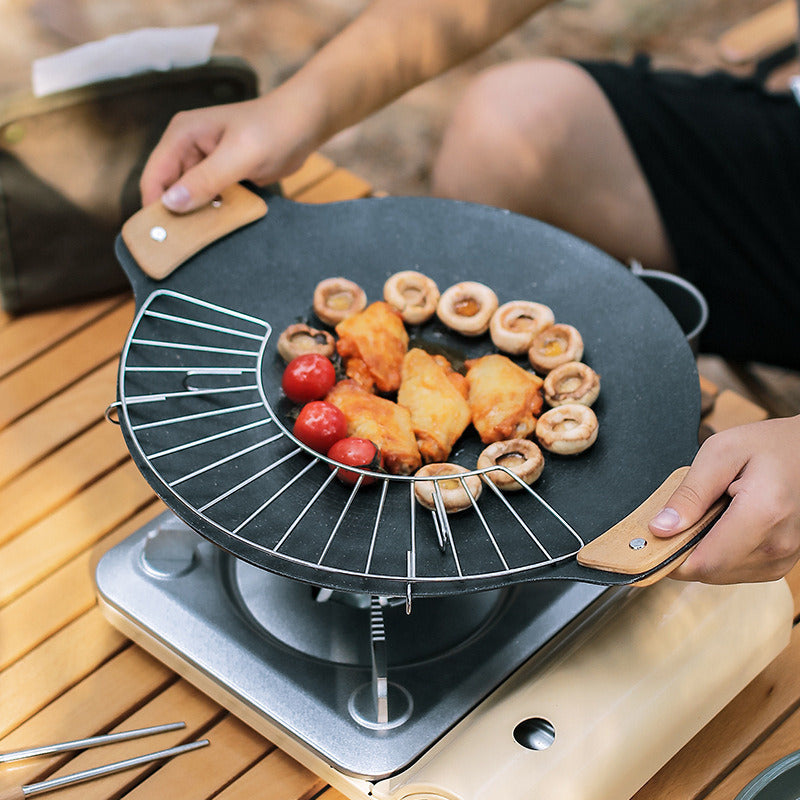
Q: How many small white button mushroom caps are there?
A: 10